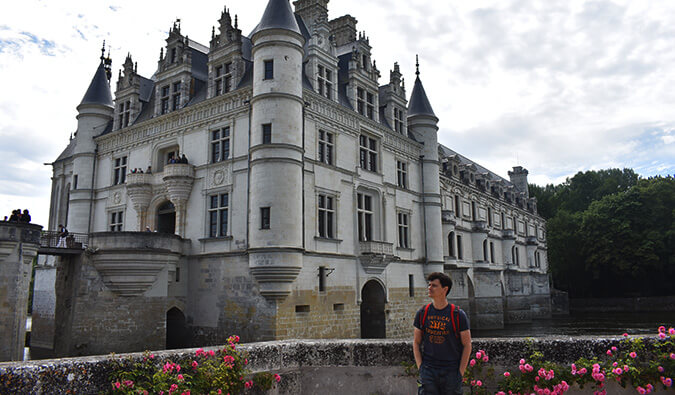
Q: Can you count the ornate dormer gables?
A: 6